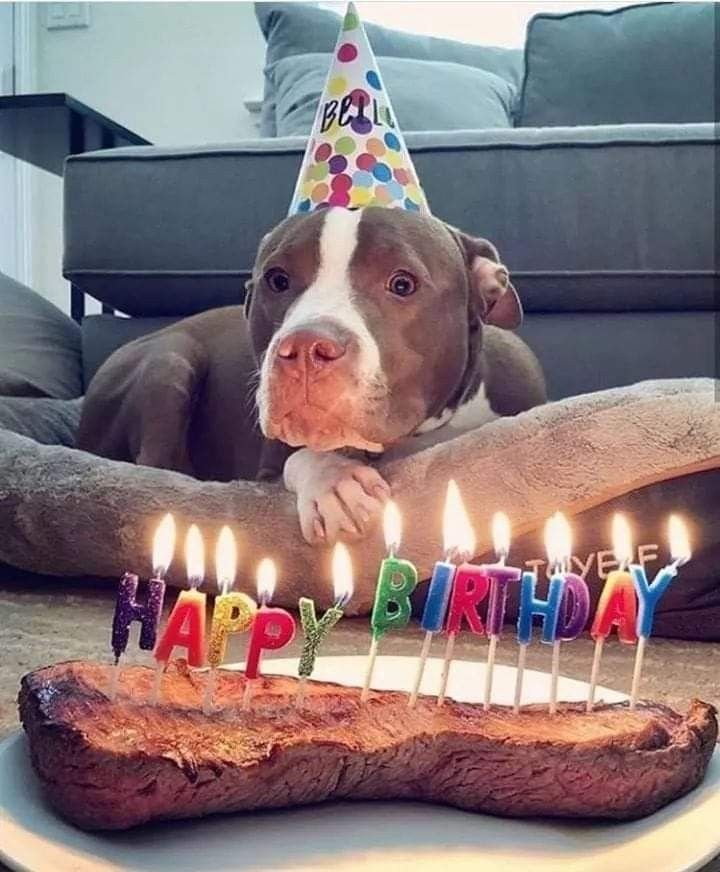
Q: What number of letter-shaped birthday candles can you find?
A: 13